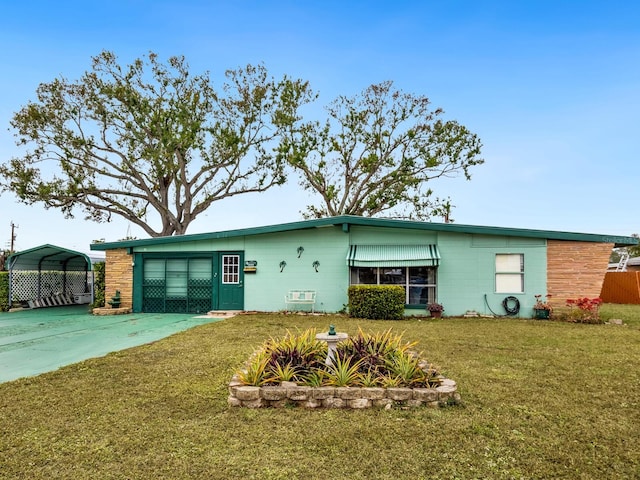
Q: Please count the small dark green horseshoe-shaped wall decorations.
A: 3